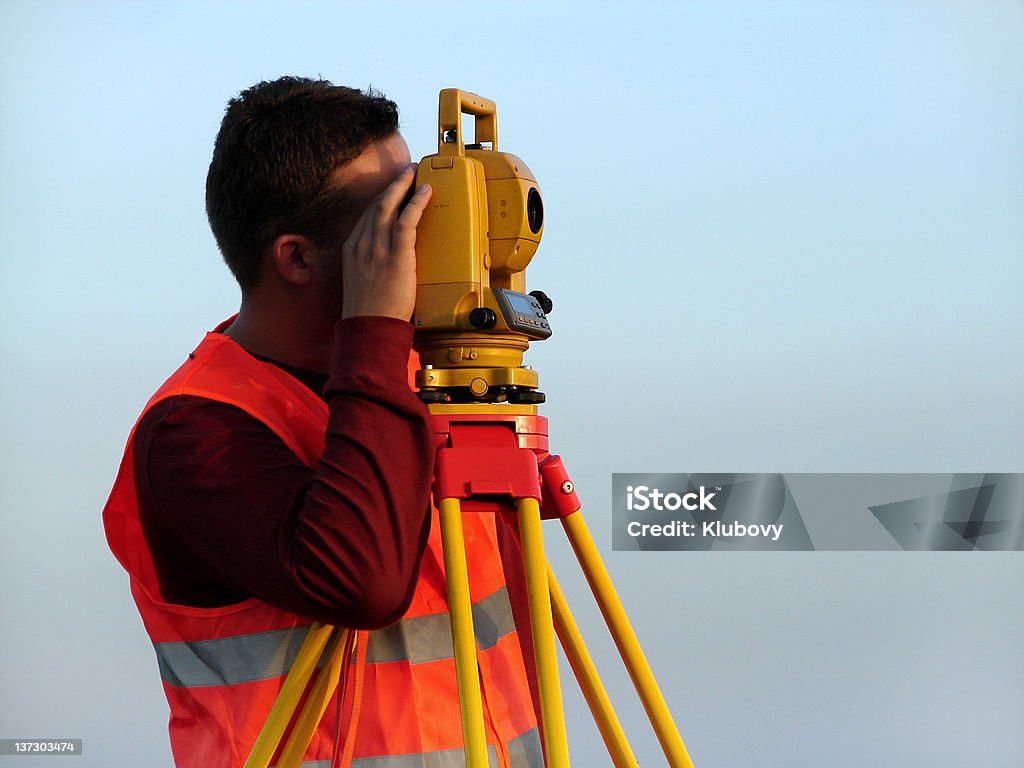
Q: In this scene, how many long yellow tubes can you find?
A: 6